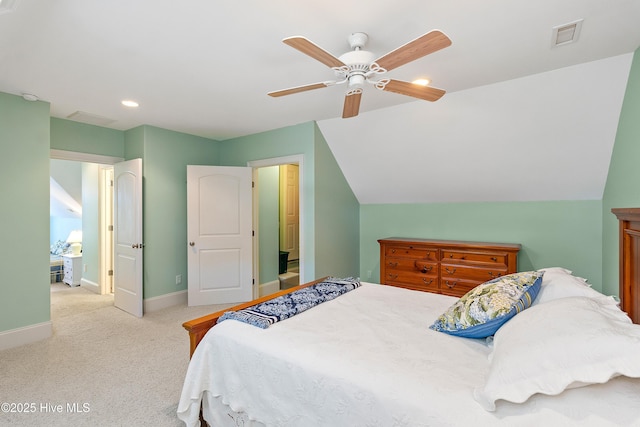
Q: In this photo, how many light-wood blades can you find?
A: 5